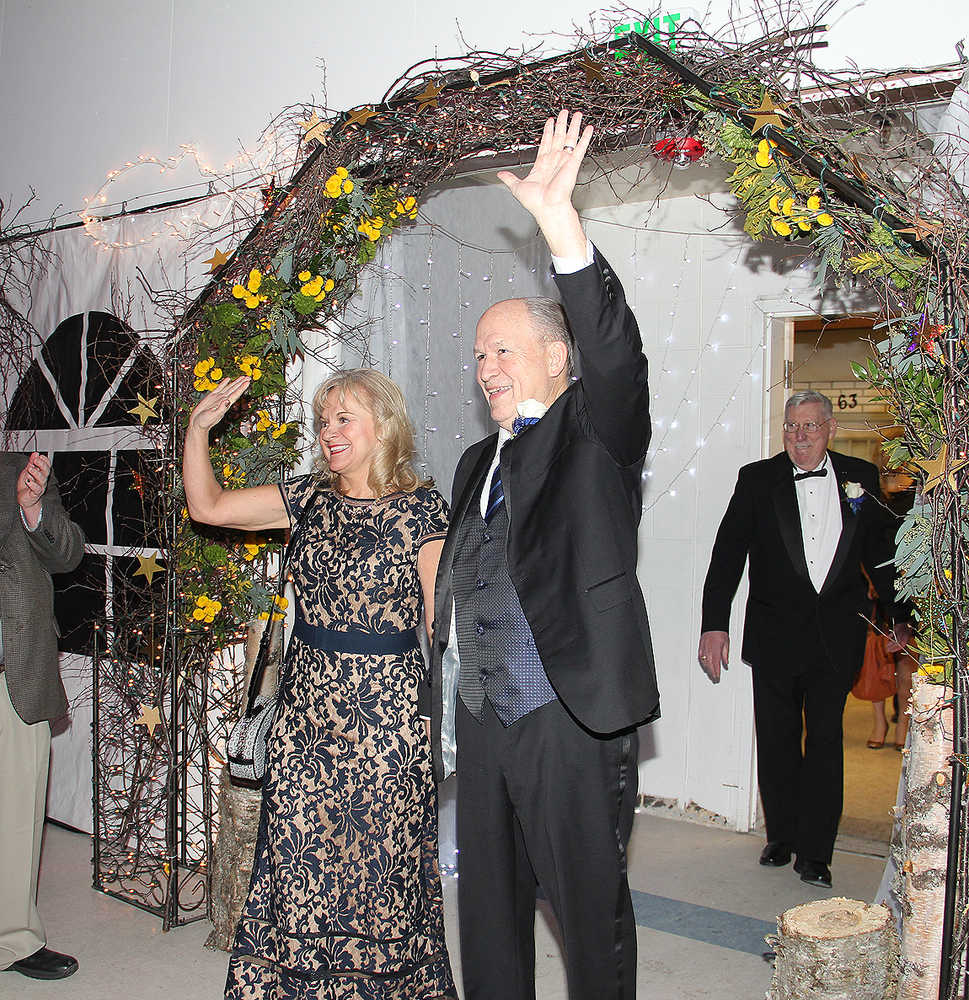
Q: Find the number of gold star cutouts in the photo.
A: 11